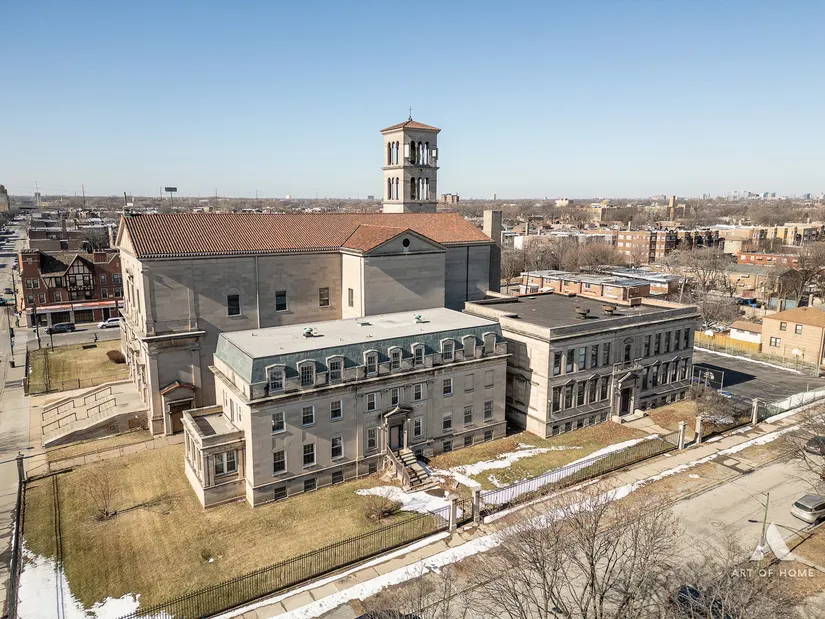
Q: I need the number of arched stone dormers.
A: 9